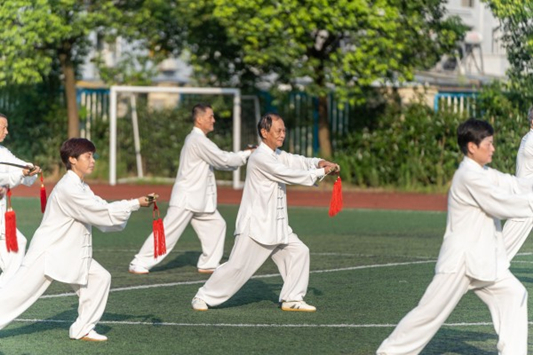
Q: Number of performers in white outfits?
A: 6